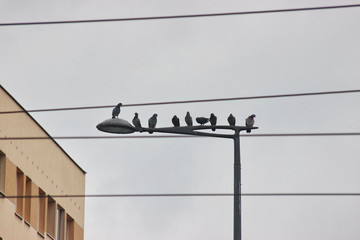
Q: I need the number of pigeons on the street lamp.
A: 9